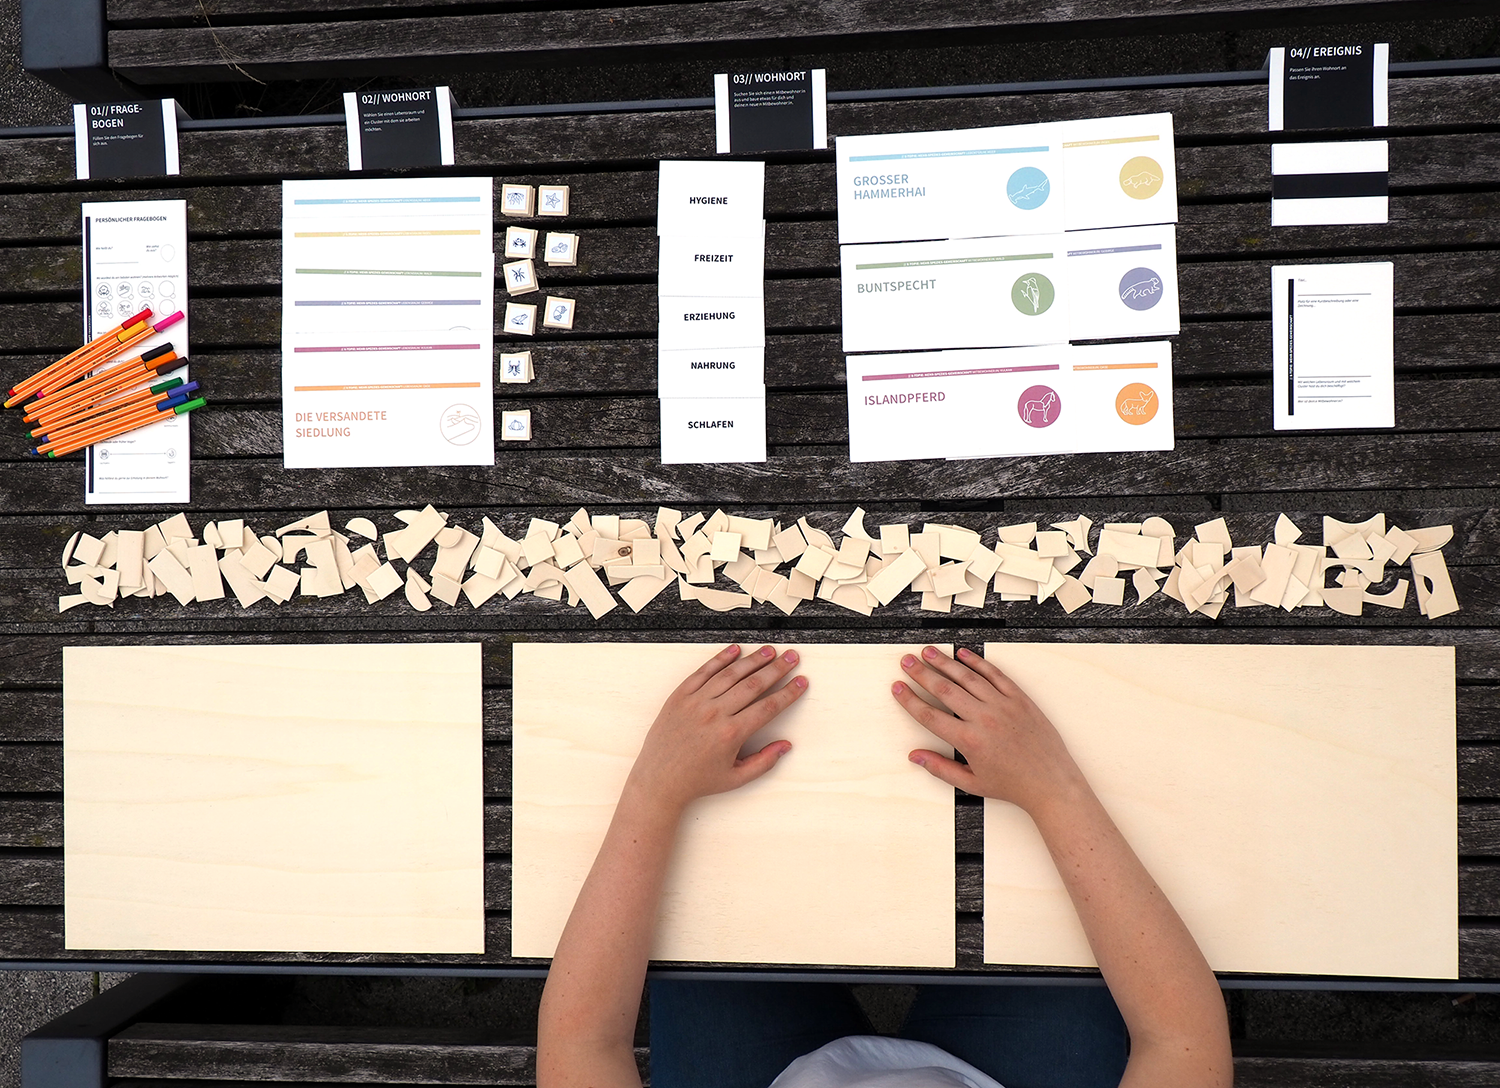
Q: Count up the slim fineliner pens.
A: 10